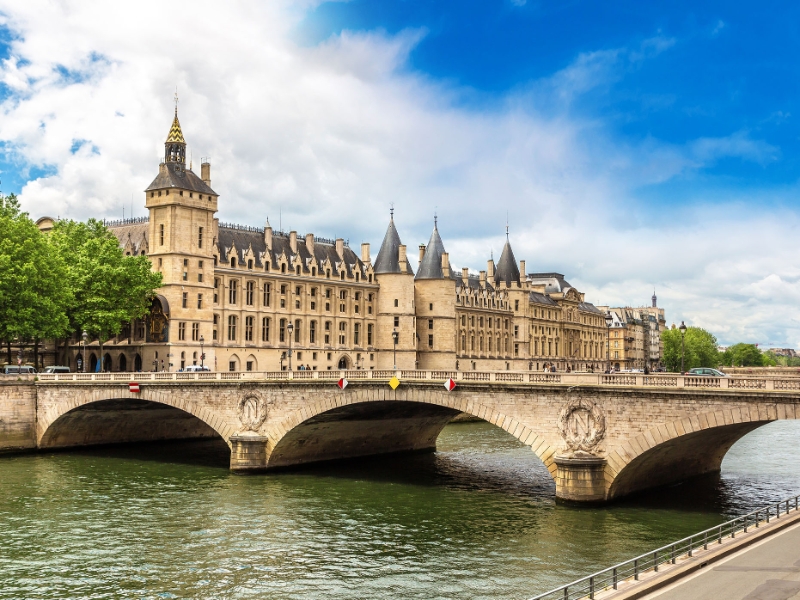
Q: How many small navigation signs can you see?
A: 4